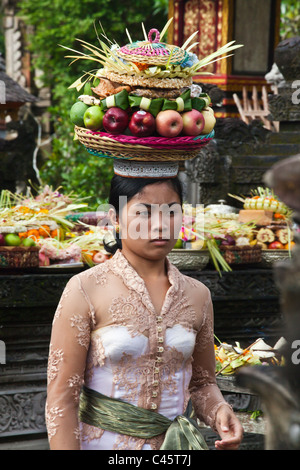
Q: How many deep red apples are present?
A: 2